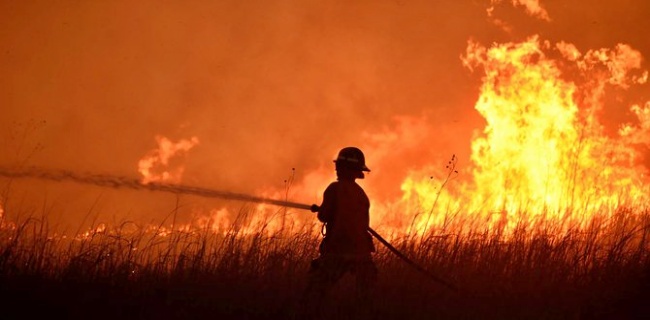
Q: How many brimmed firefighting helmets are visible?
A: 1